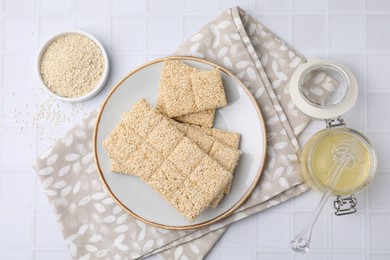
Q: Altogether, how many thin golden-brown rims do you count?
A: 1